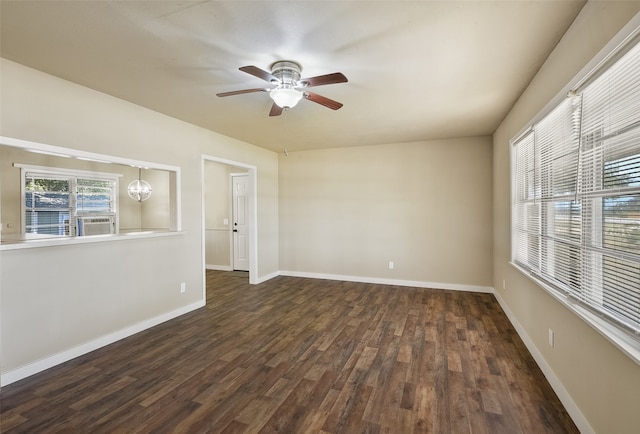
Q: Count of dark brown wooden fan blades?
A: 5